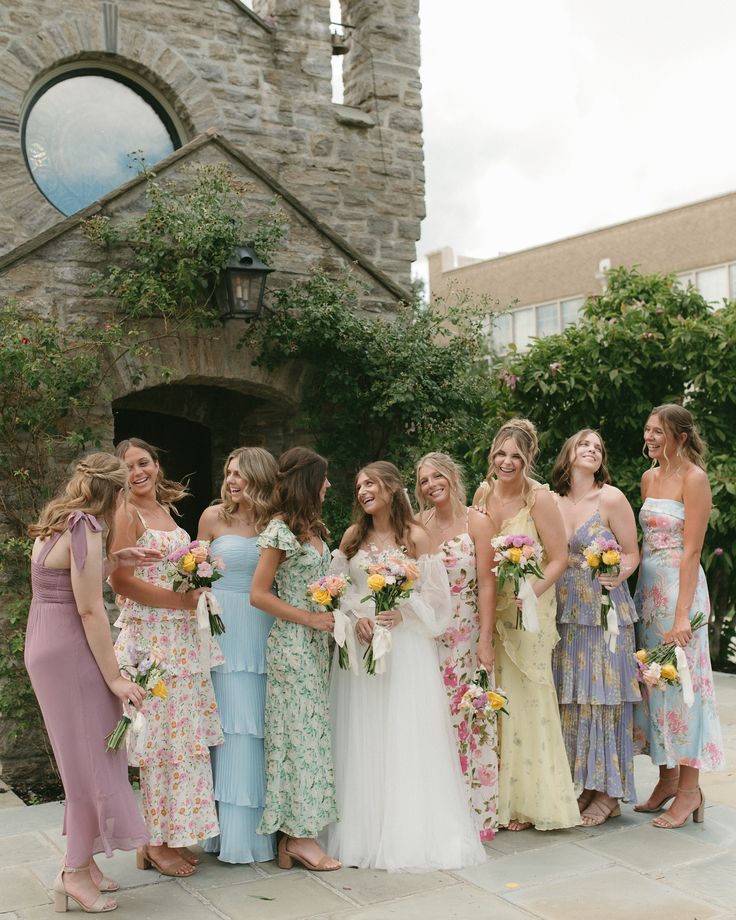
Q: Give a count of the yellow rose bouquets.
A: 8